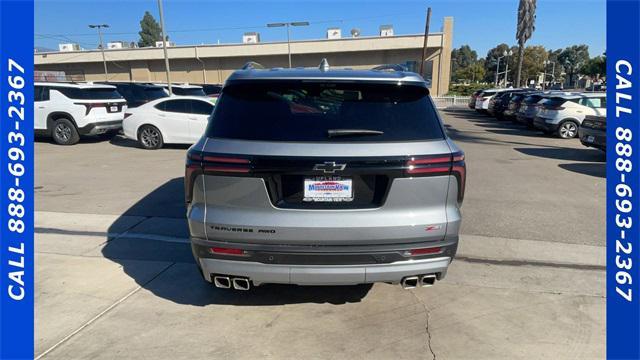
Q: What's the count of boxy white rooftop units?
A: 6